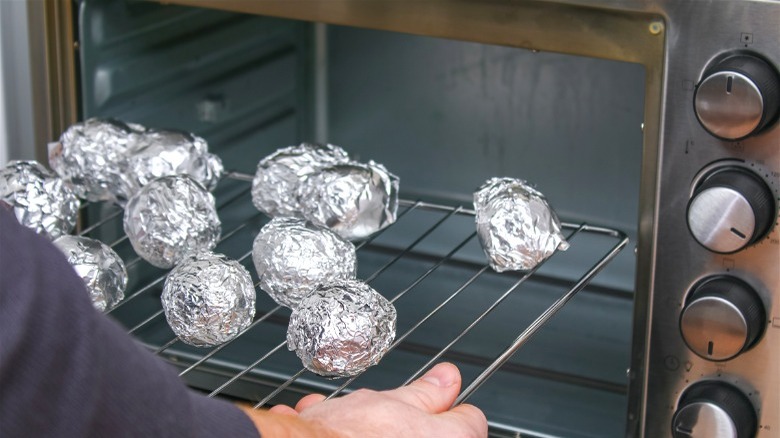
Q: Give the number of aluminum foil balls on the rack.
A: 11